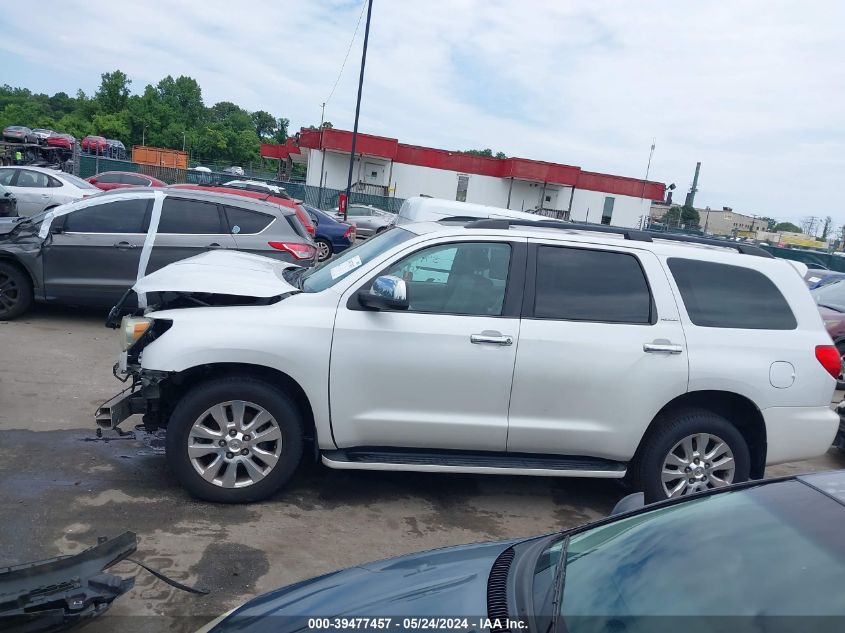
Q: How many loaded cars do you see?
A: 5